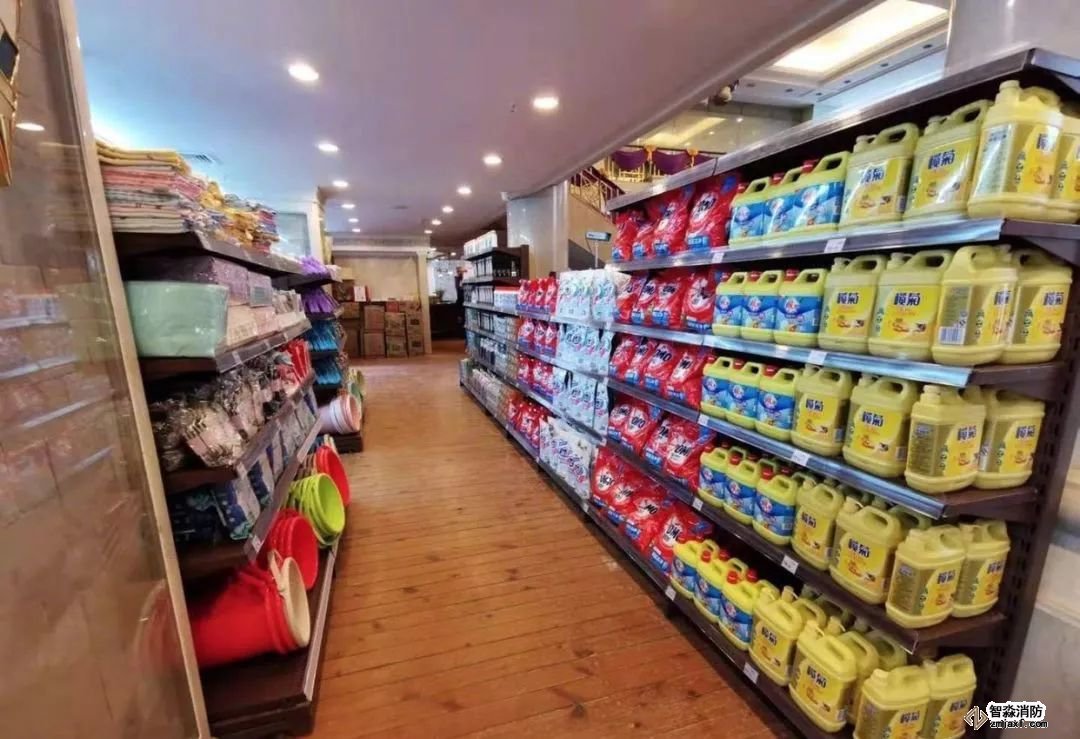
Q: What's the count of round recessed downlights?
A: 12